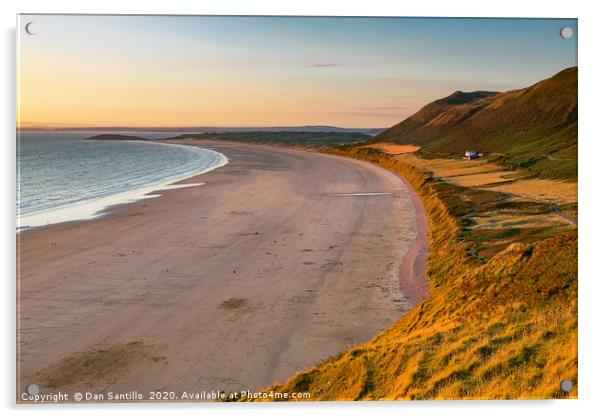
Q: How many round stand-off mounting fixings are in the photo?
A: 4